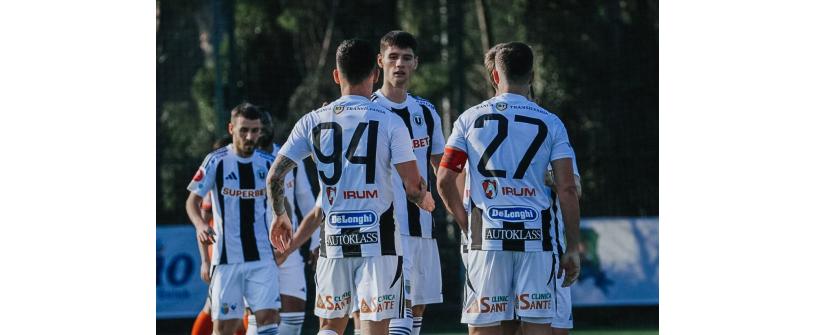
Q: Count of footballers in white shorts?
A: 6